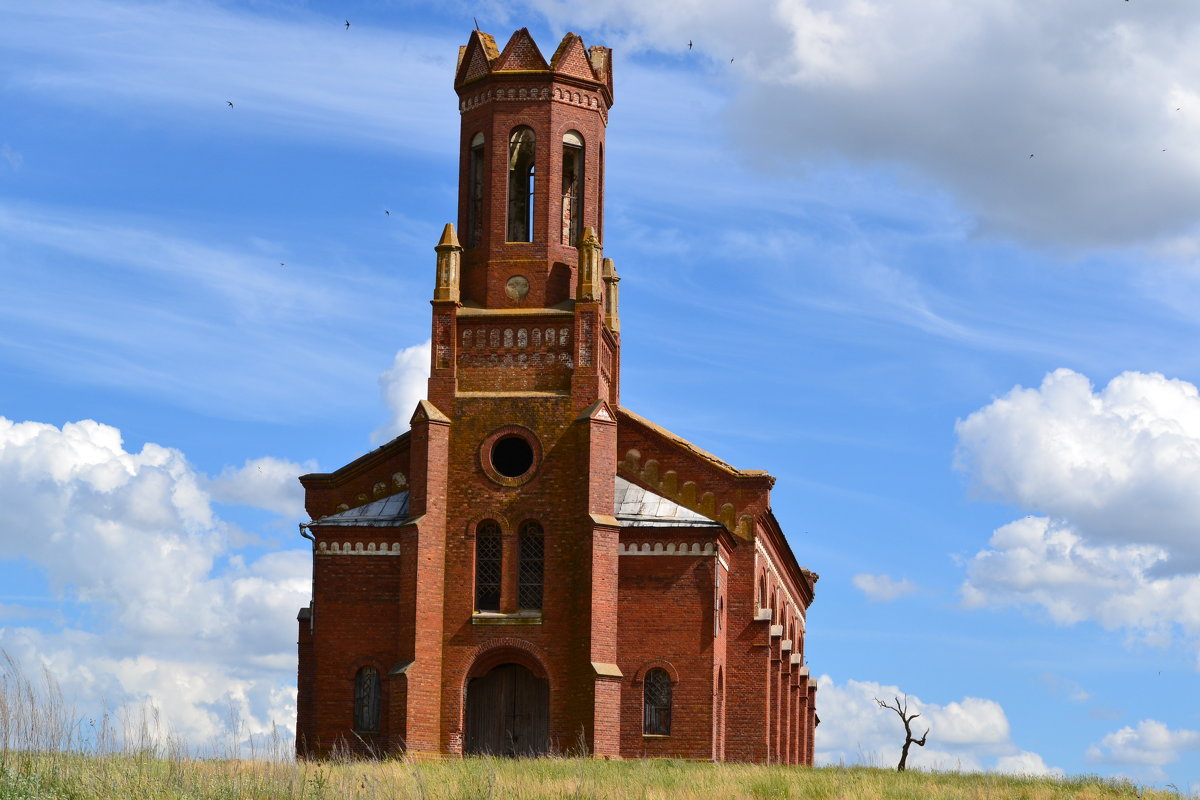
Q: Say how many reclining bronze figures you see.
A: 0